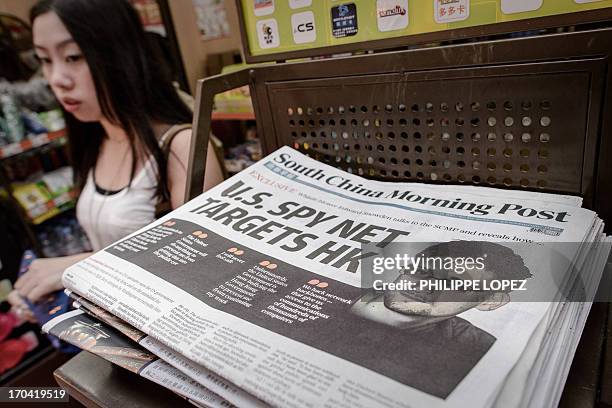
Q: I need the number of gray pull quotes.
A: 5